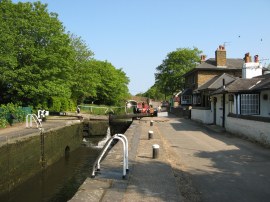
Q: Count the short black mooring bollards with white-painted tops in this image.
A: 3